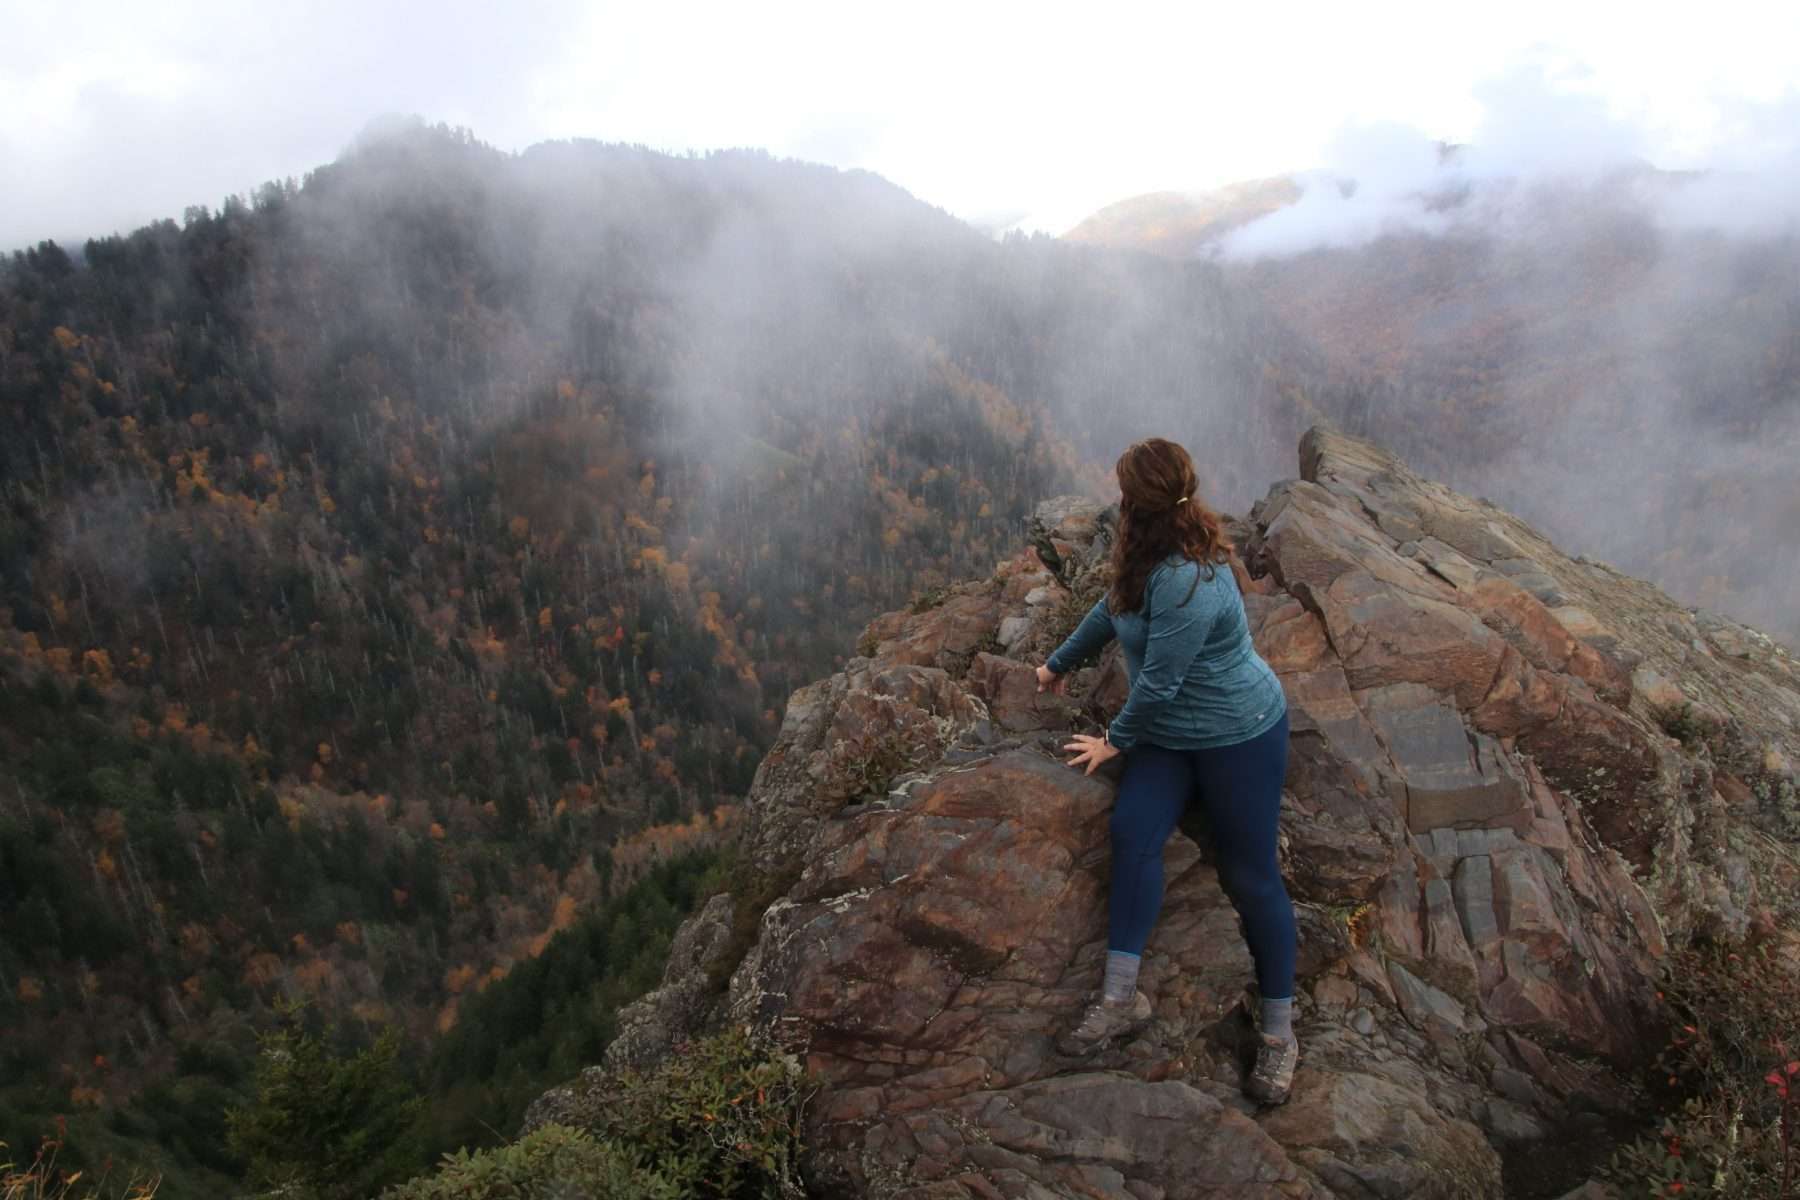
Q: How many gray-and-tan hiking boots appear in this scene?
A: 2